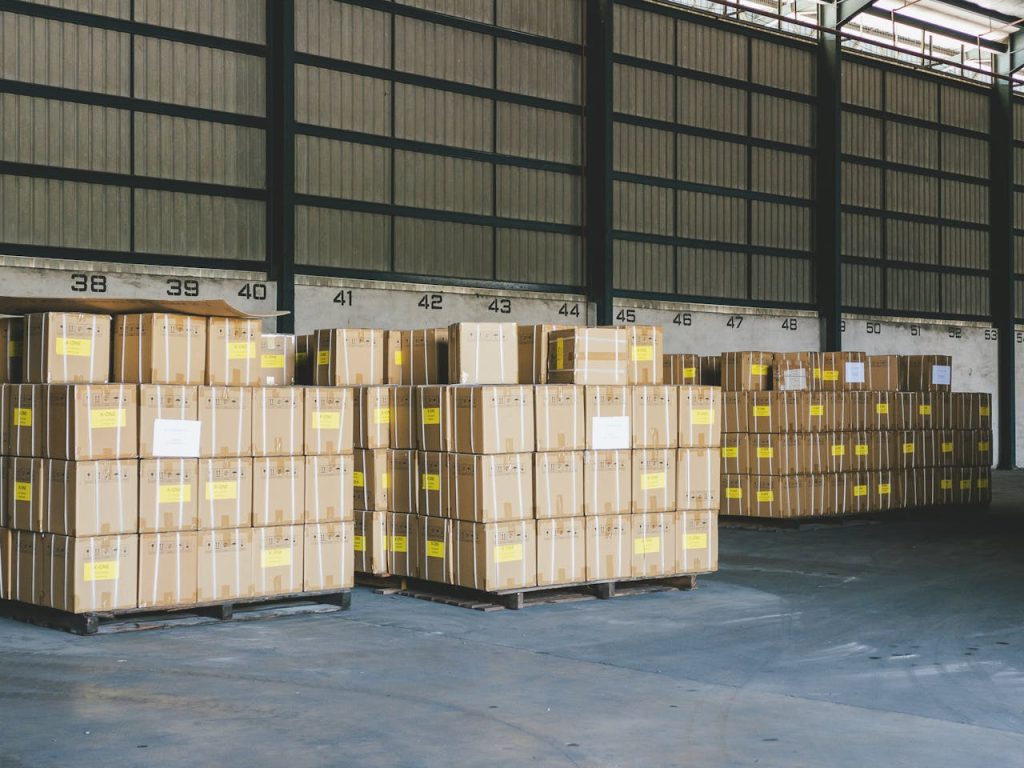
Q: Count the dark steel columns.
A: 4